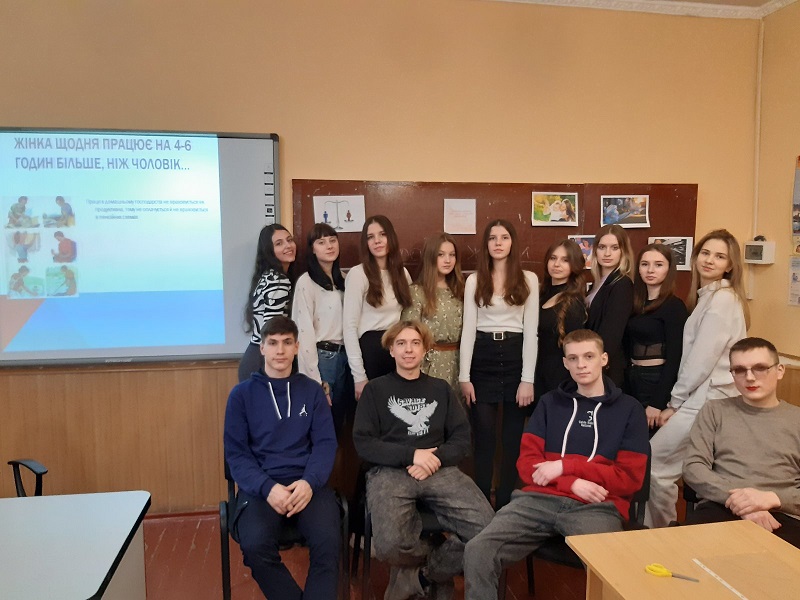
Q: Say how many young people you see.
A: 13